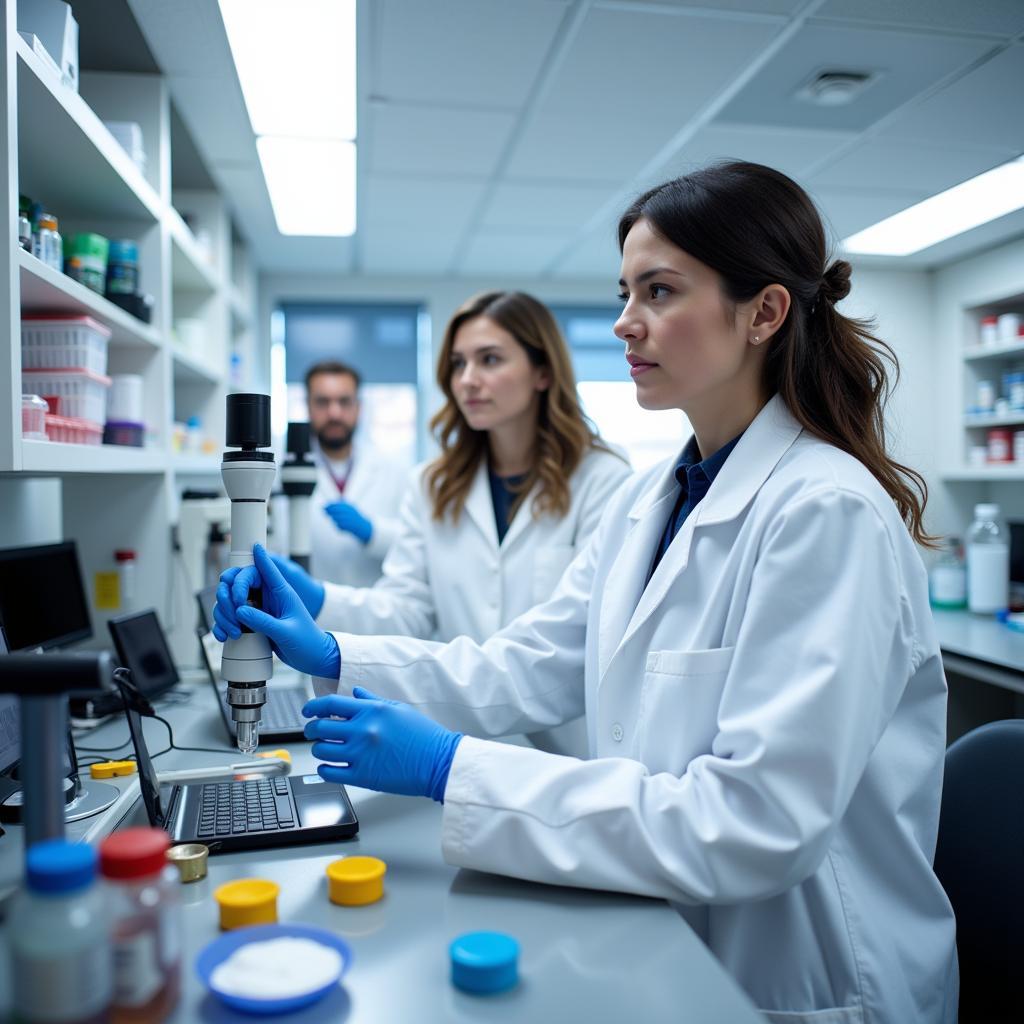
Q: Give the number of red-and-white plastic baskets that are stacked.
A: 2